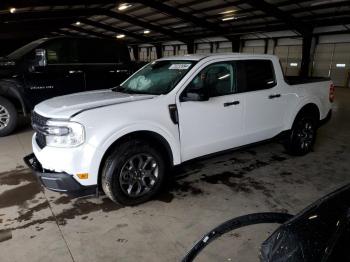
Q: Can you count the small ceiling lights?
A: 6